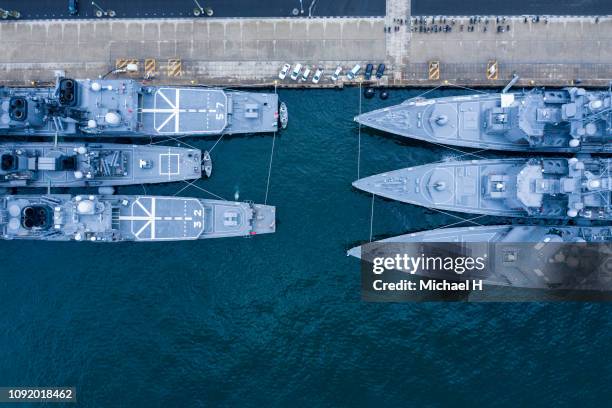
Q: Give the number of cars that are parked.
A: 8